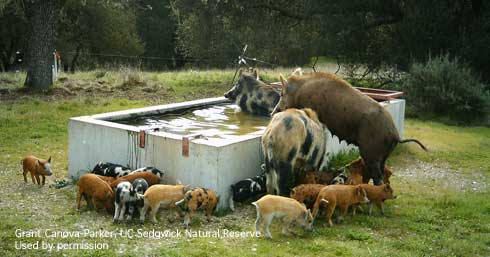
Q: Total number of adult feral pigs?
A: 3